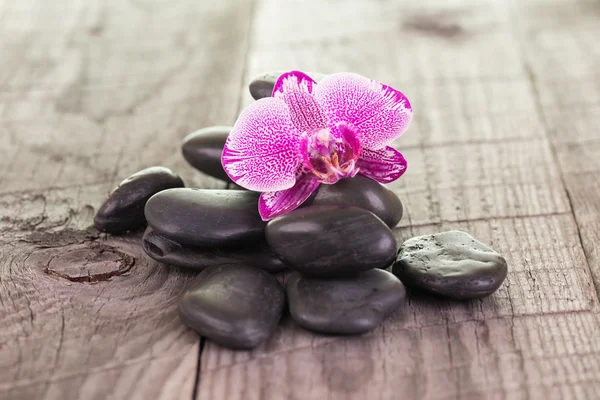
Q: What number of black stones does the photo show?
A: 10